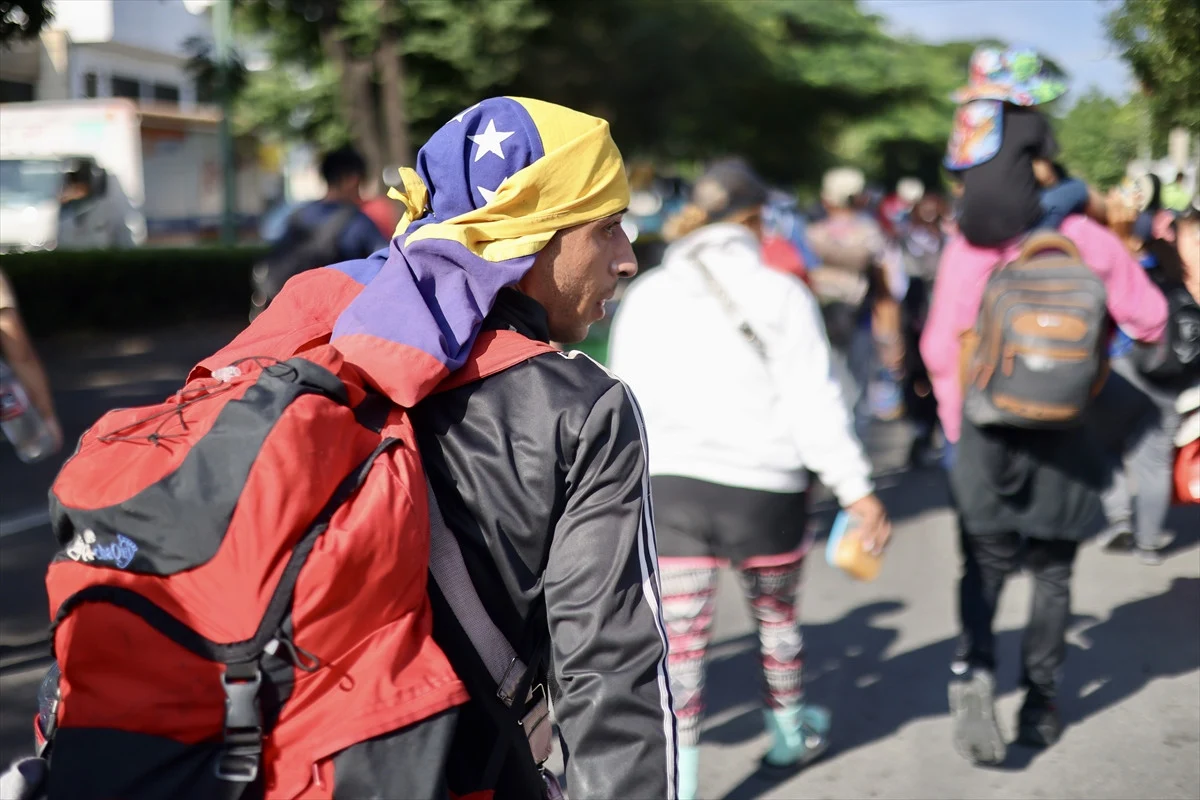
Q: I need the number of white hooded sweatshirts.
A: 1